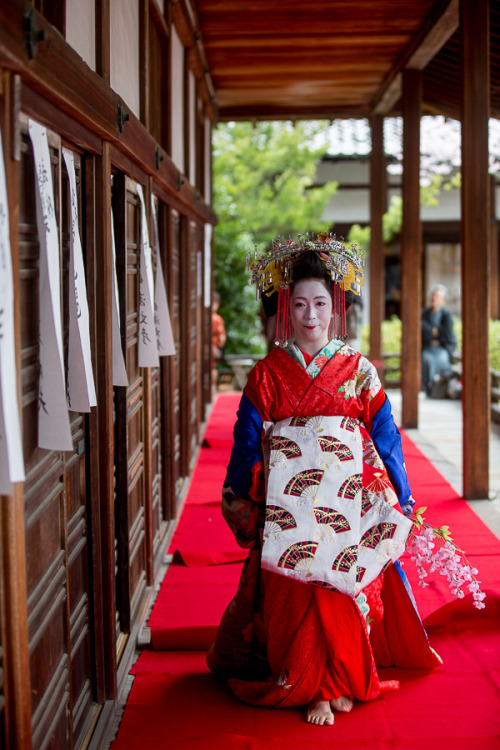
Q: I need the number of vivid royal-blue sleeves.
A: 2